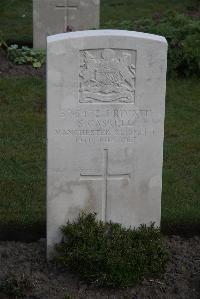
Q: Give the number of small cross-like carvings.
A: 2